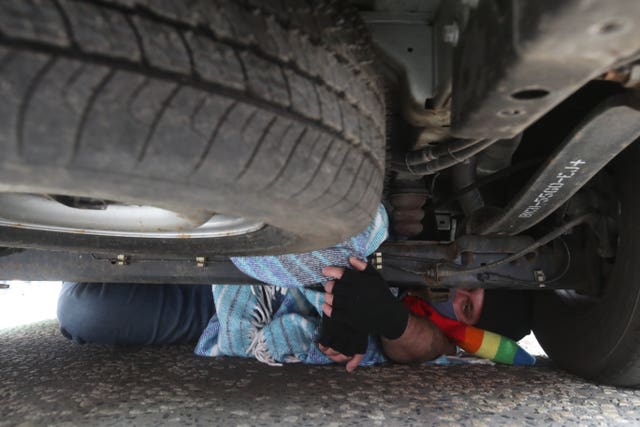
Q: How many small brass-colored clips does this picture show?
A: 4